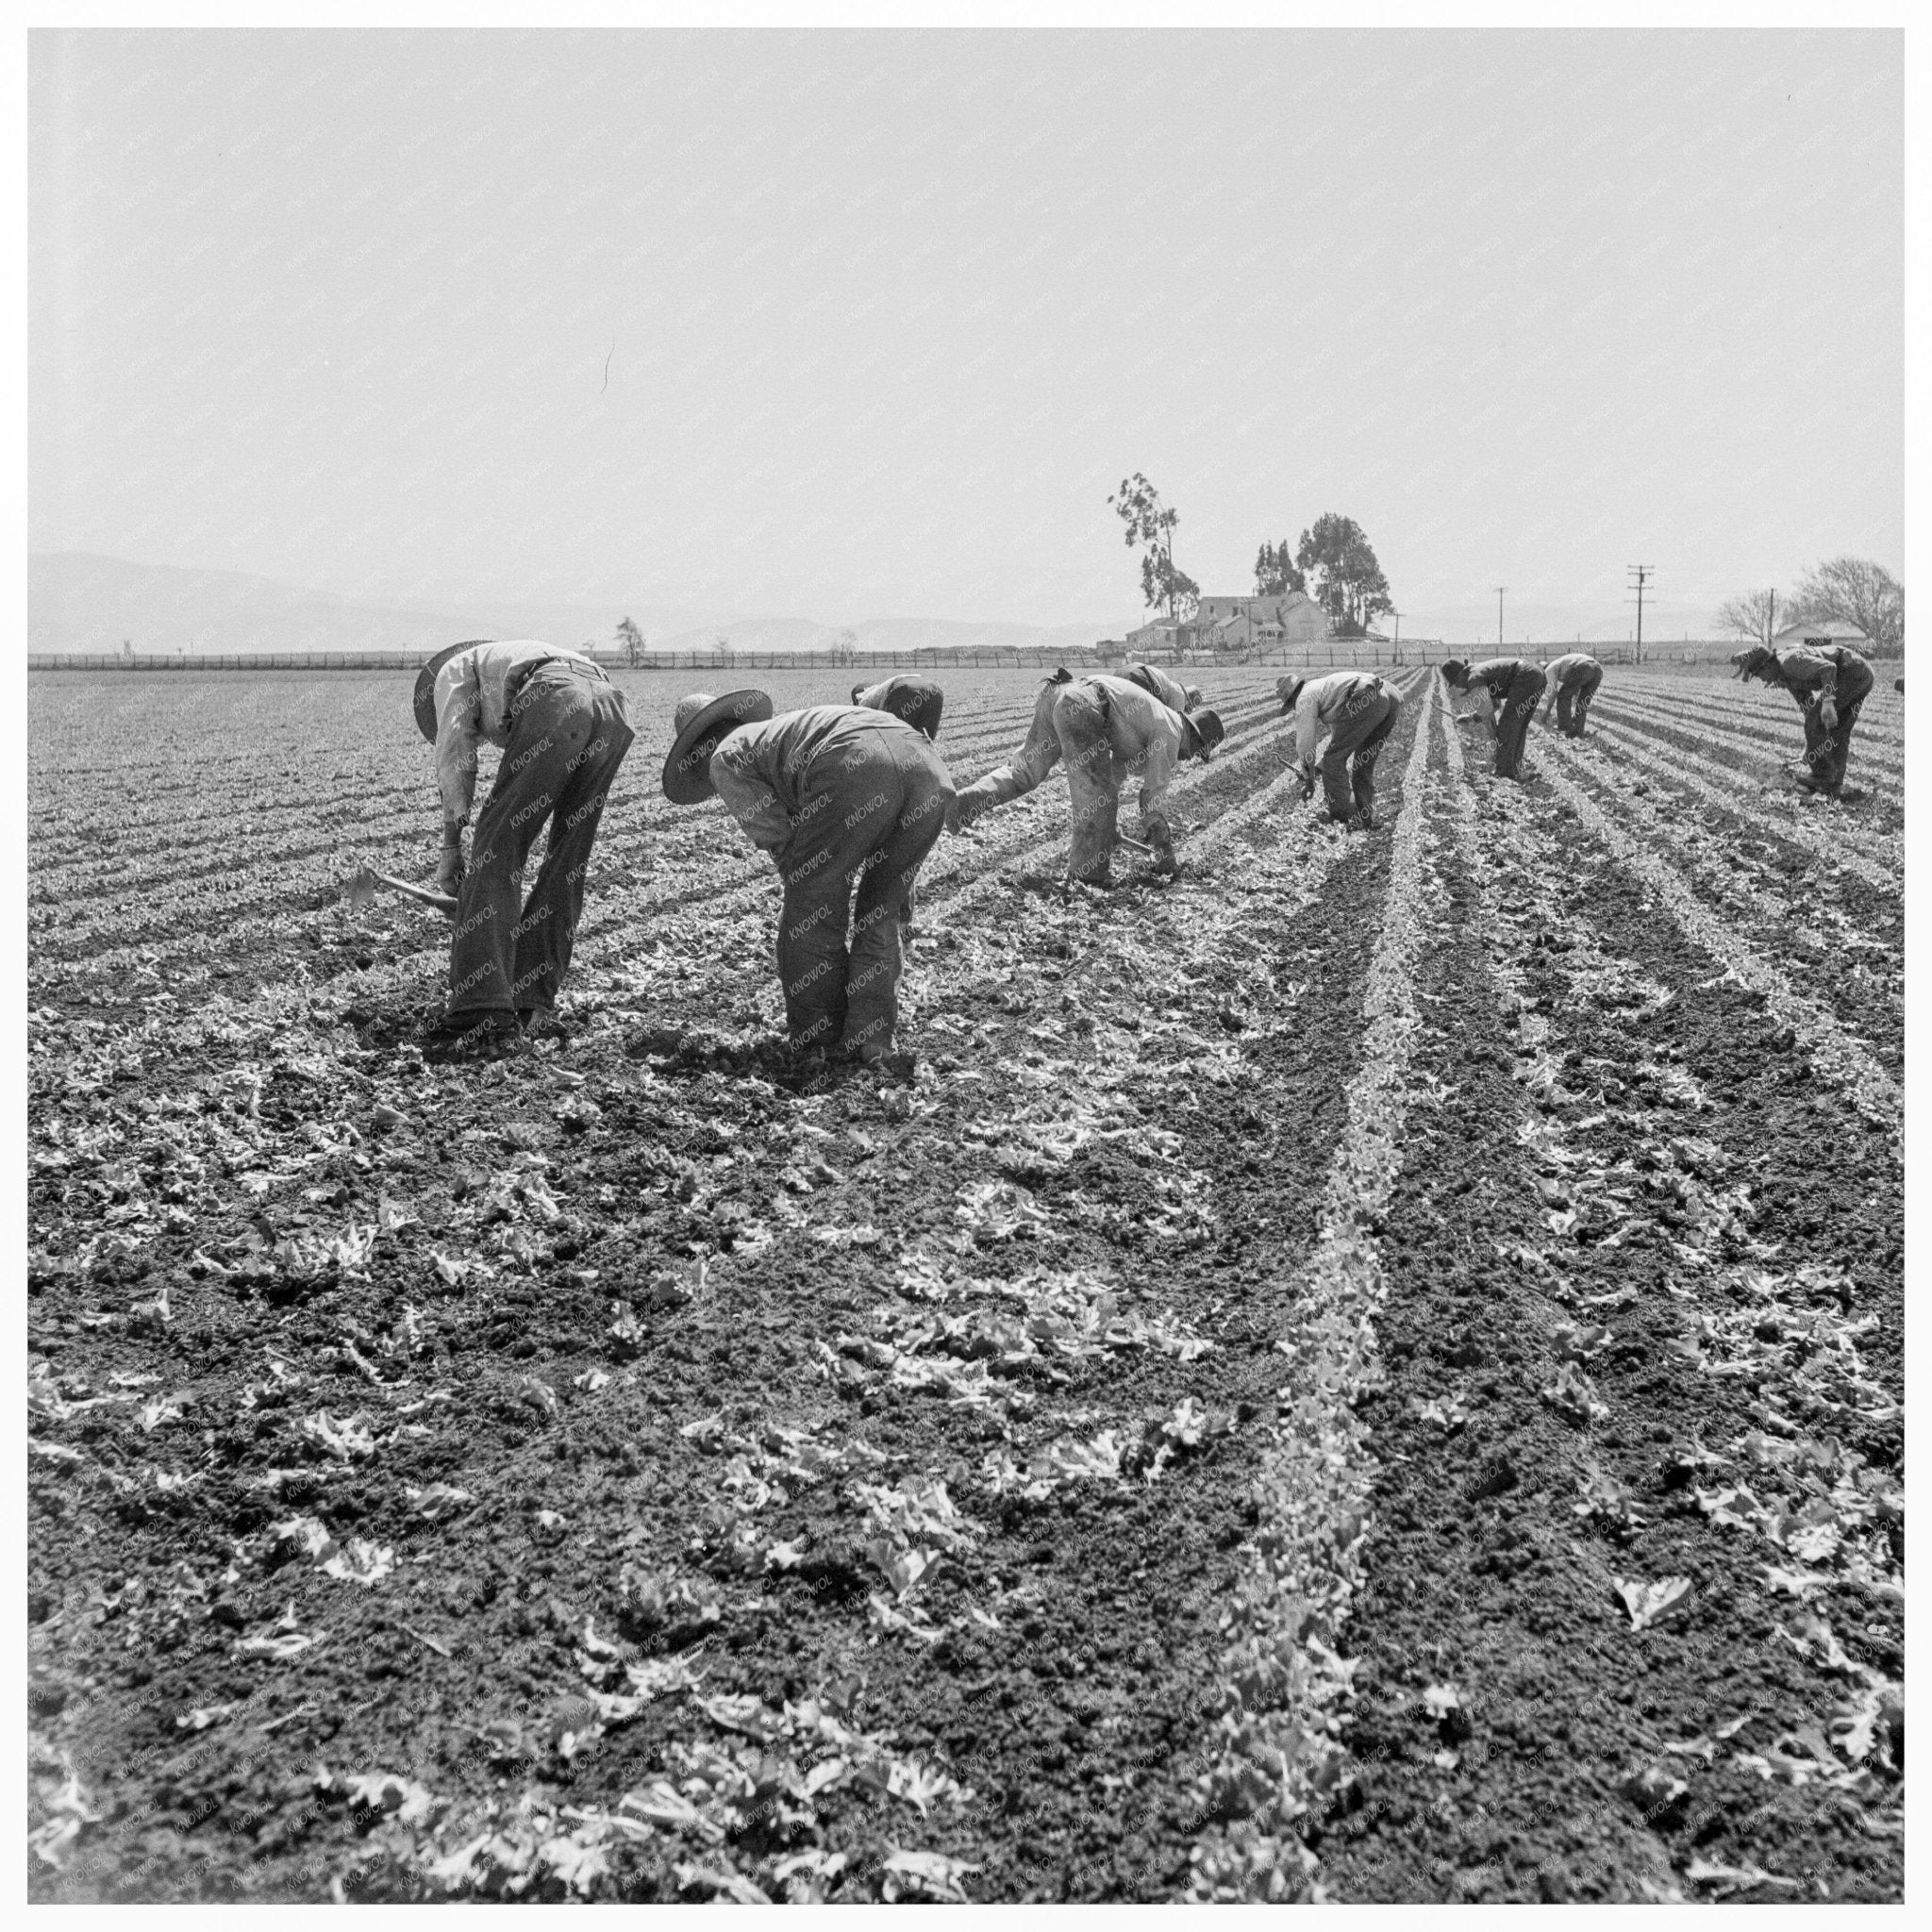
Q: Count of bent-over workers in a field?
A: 9